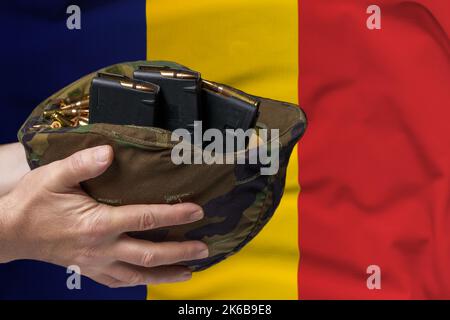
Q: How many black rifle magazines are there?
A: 3